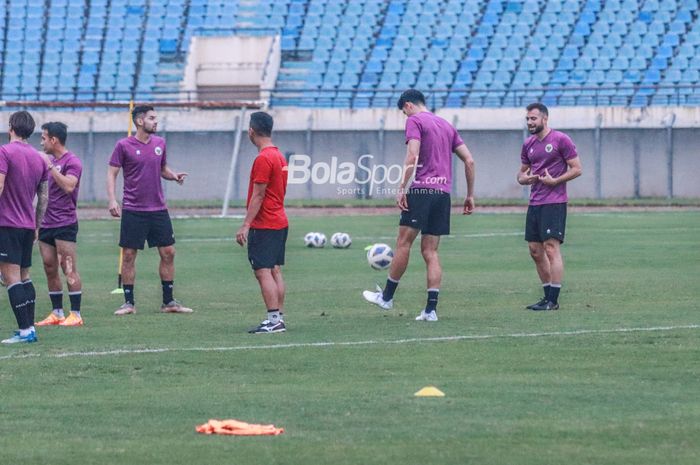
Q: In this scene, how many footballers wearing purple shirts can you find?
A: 5